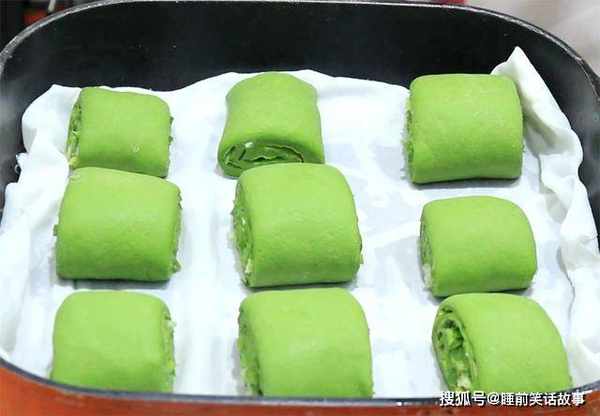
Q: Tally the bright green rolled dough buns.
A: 9